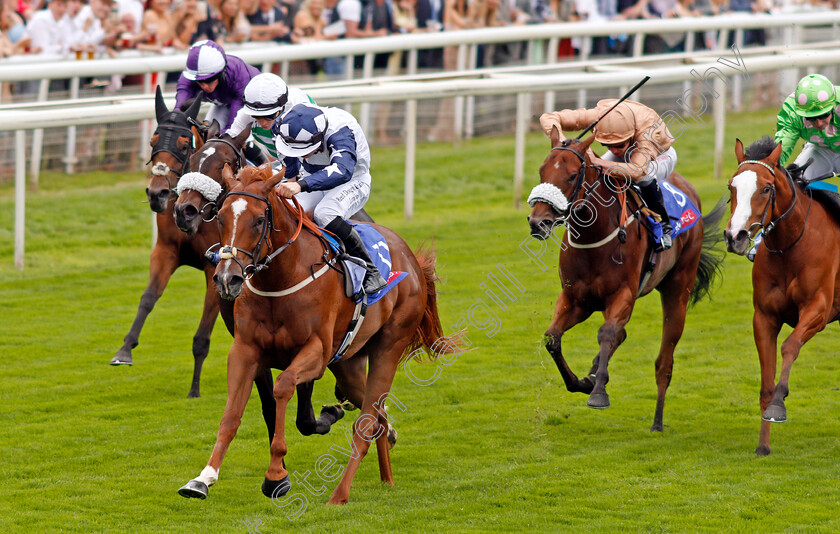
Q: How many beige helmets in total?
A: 1